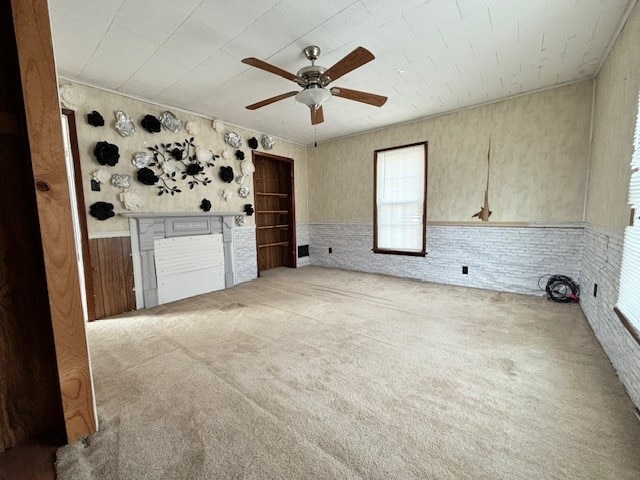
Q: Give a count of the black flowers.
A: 12